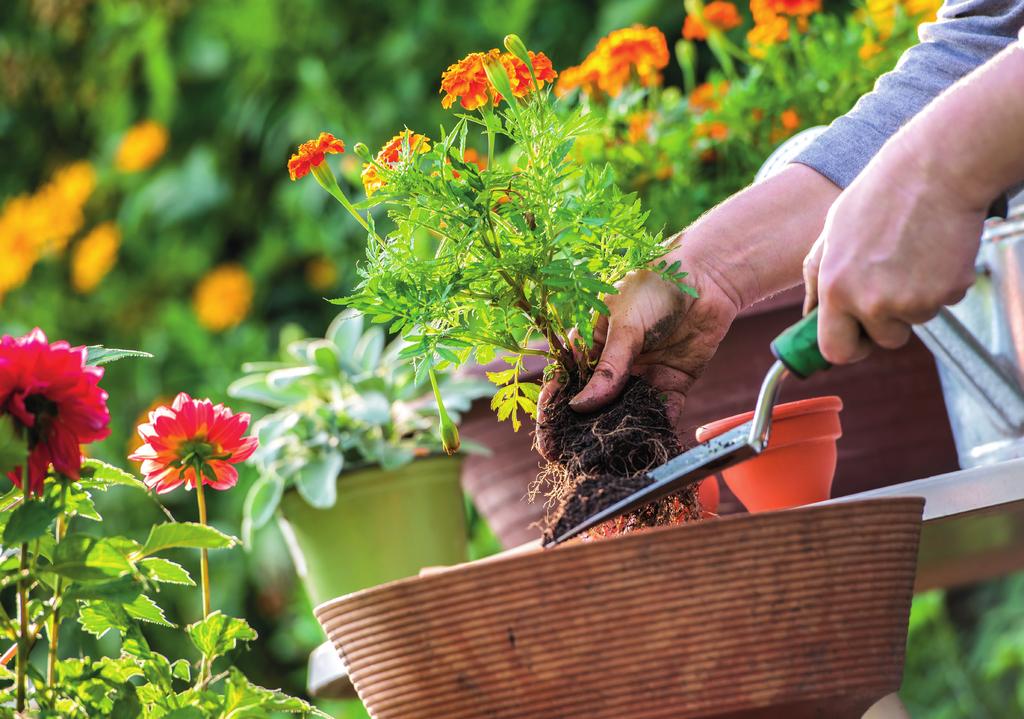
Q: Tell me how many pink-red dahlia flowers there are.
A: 2